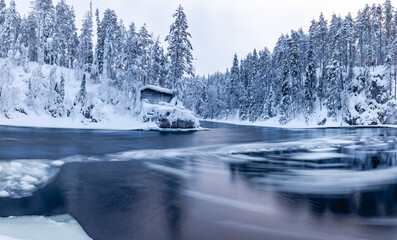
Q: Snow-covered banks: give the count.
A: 2